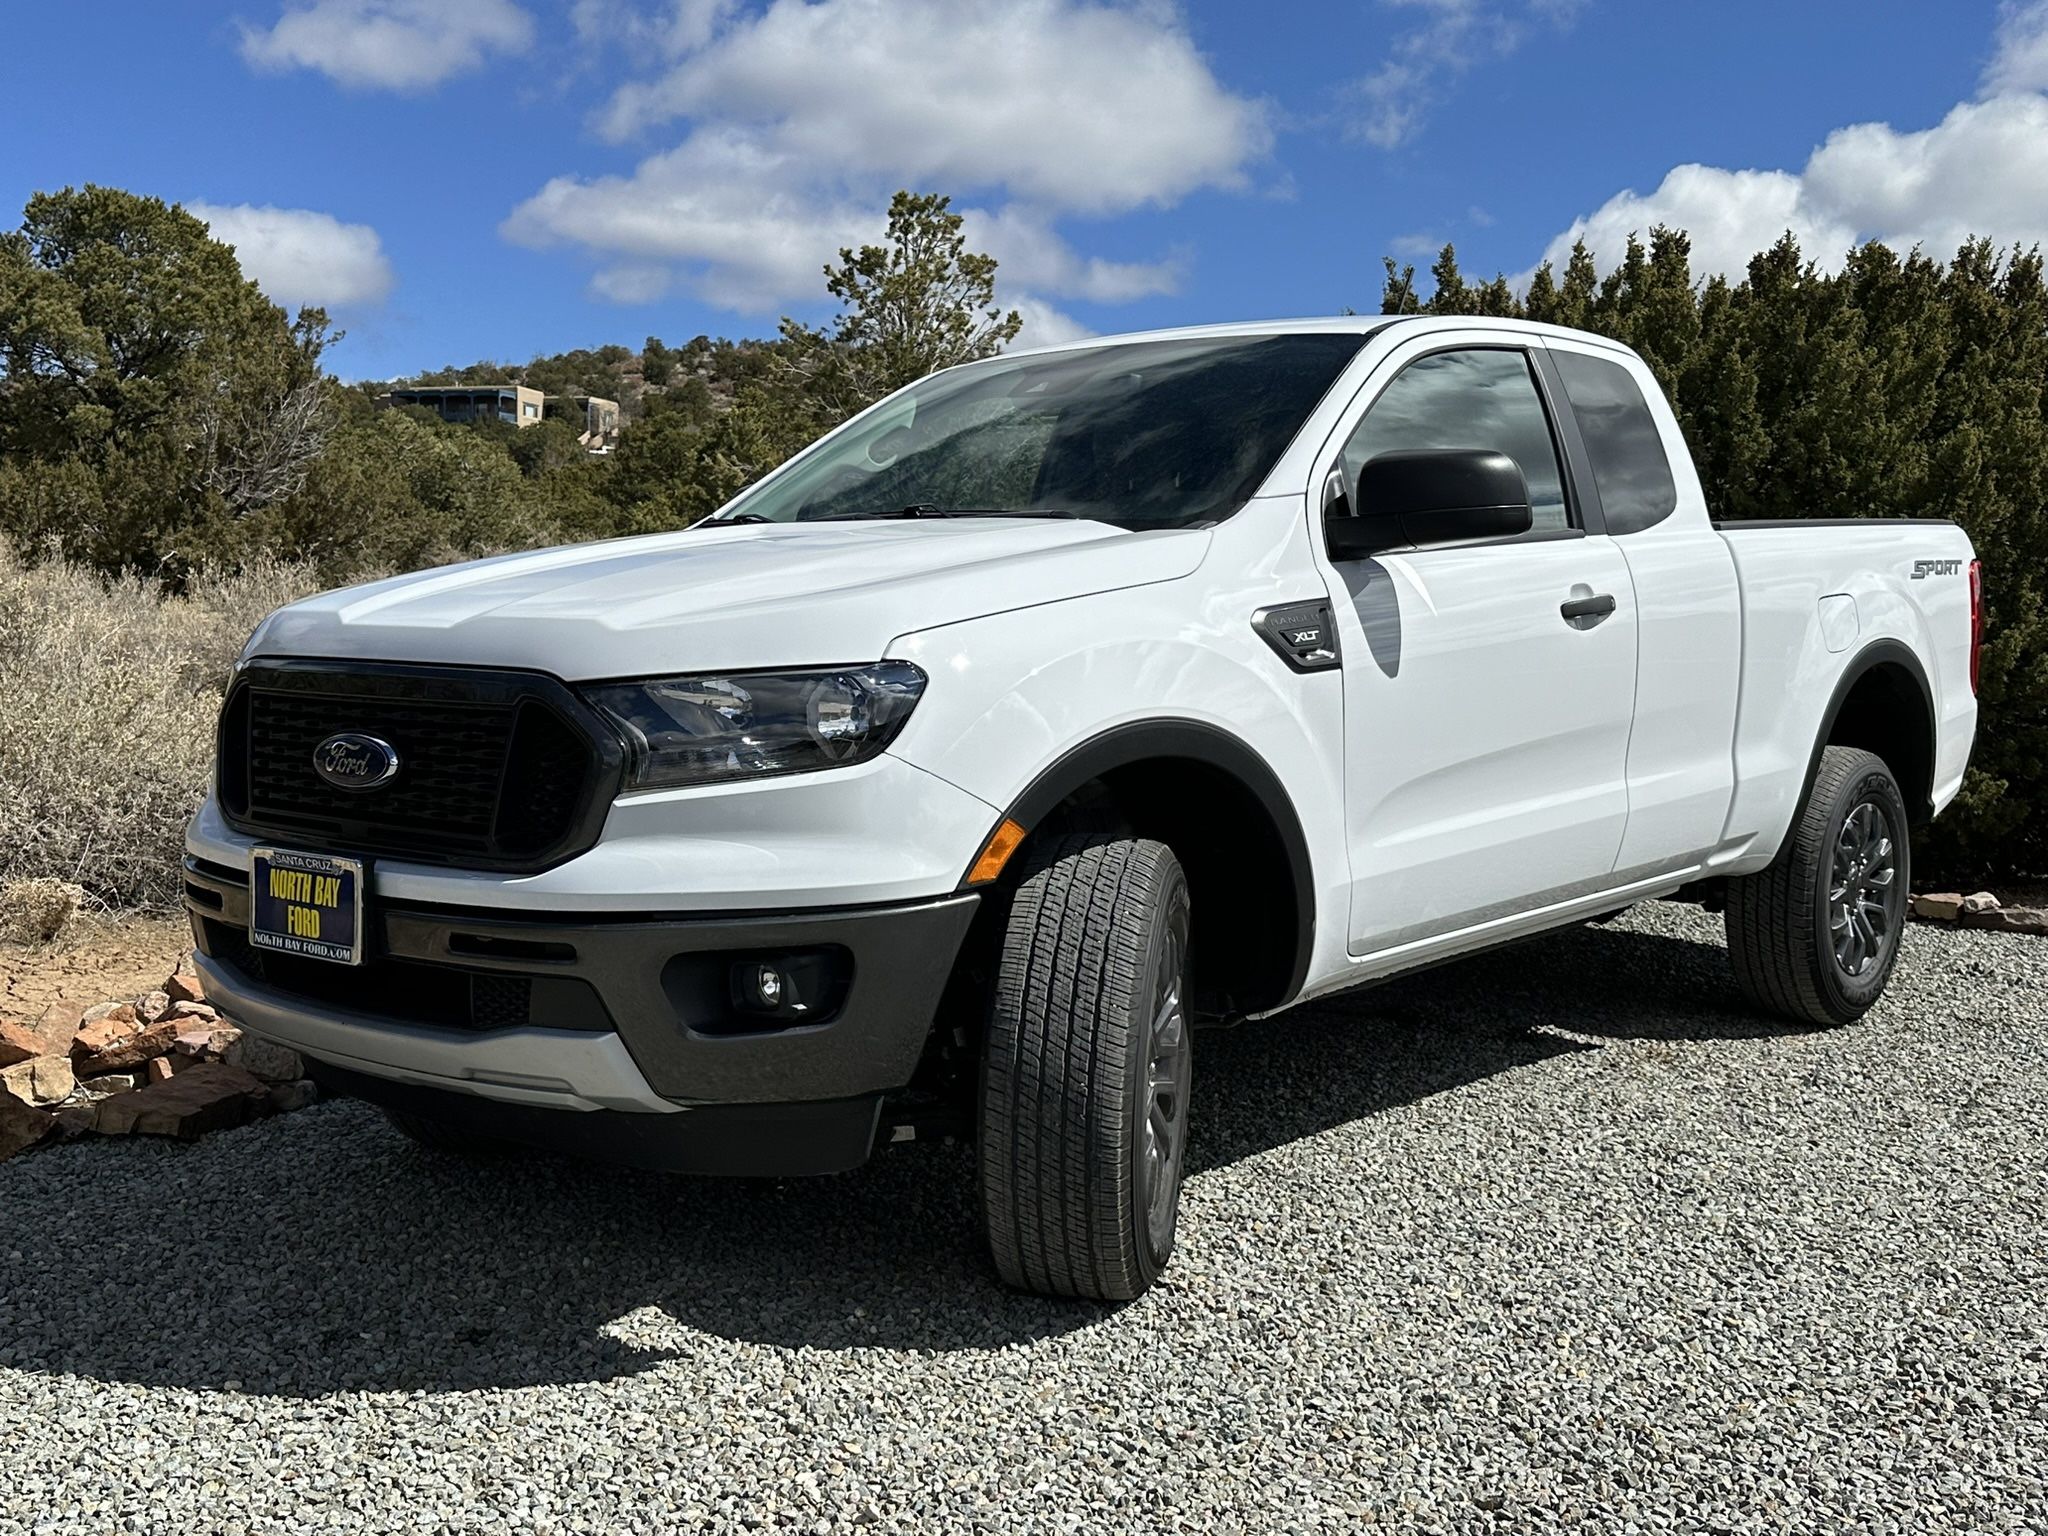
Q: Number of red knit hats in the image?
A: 0